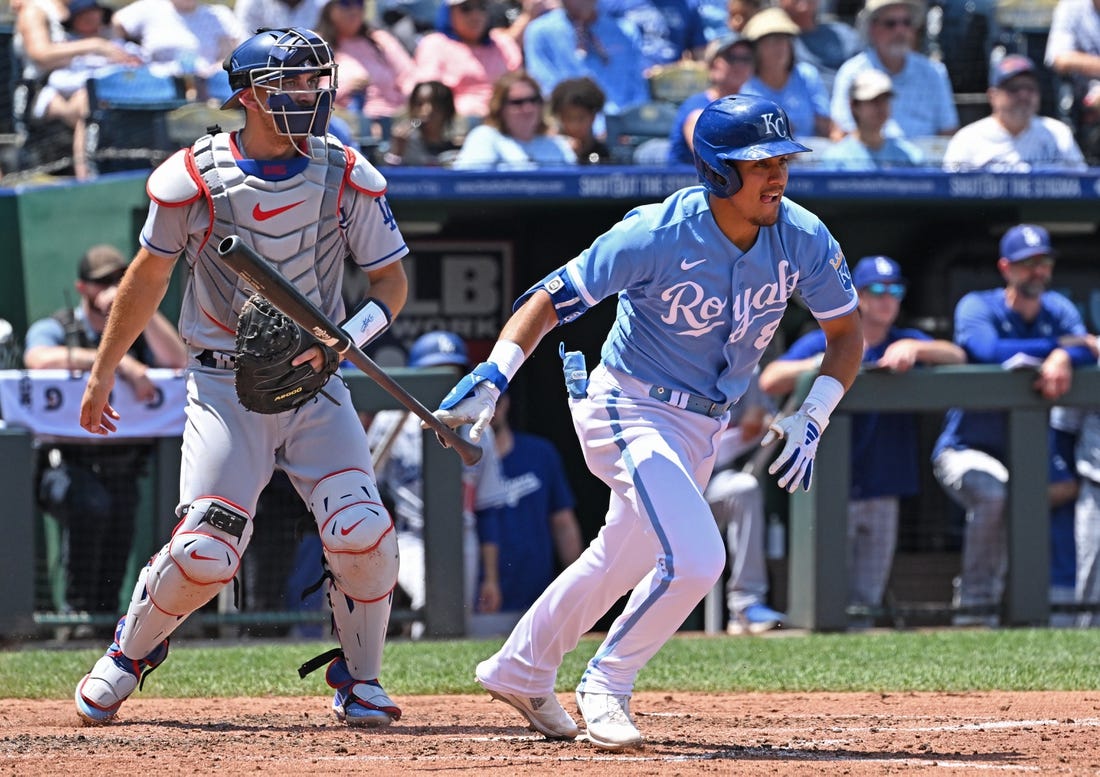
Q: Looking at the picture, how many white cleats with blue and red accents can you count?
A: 2